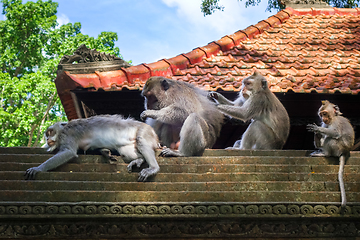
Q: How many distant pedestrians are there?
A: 0